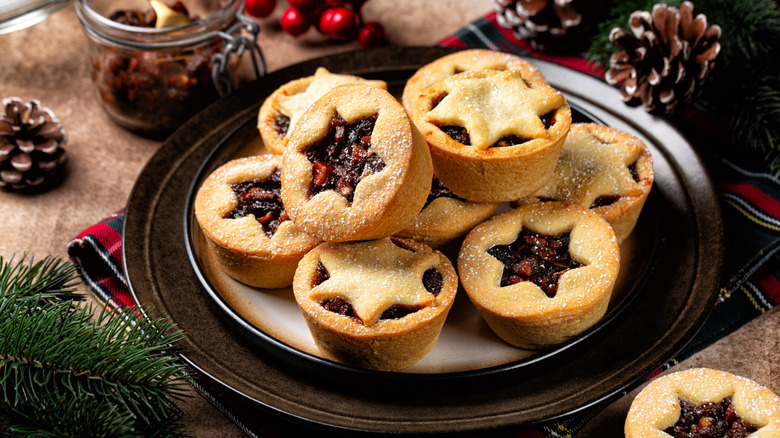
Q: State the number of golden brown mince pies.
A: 10